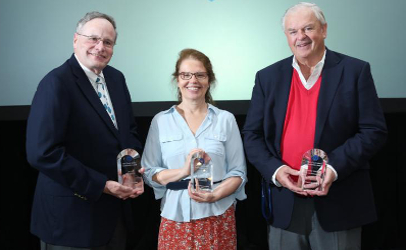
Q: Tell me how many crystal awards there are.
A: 3